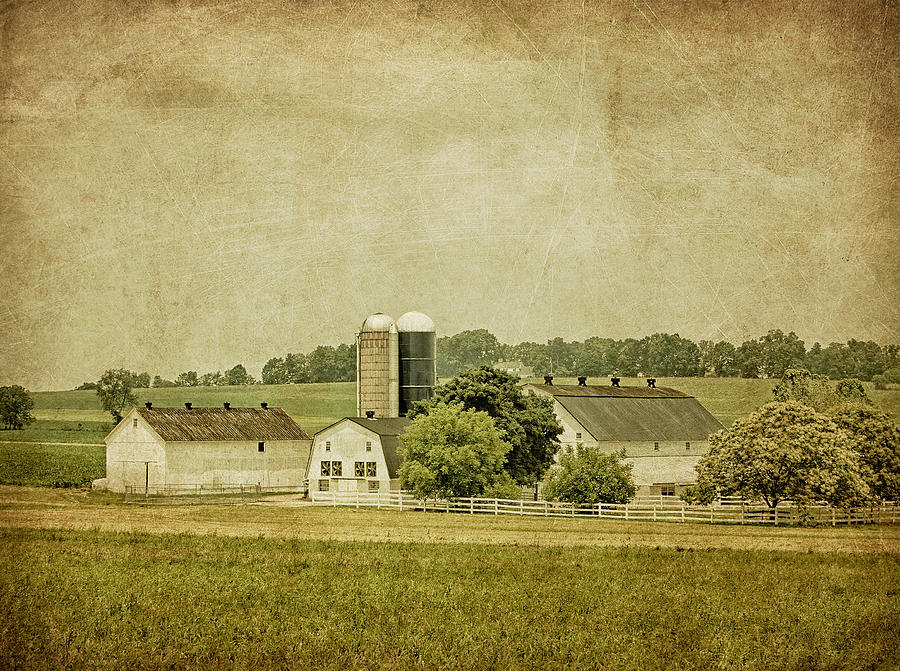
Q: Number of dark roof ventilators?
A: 9